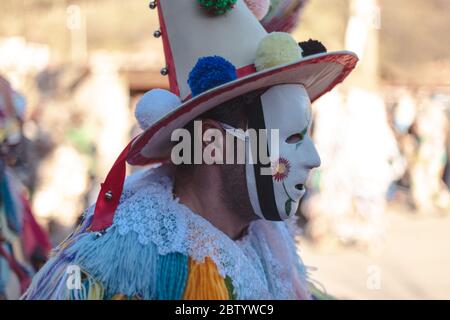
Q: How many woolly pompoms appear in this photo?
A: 6